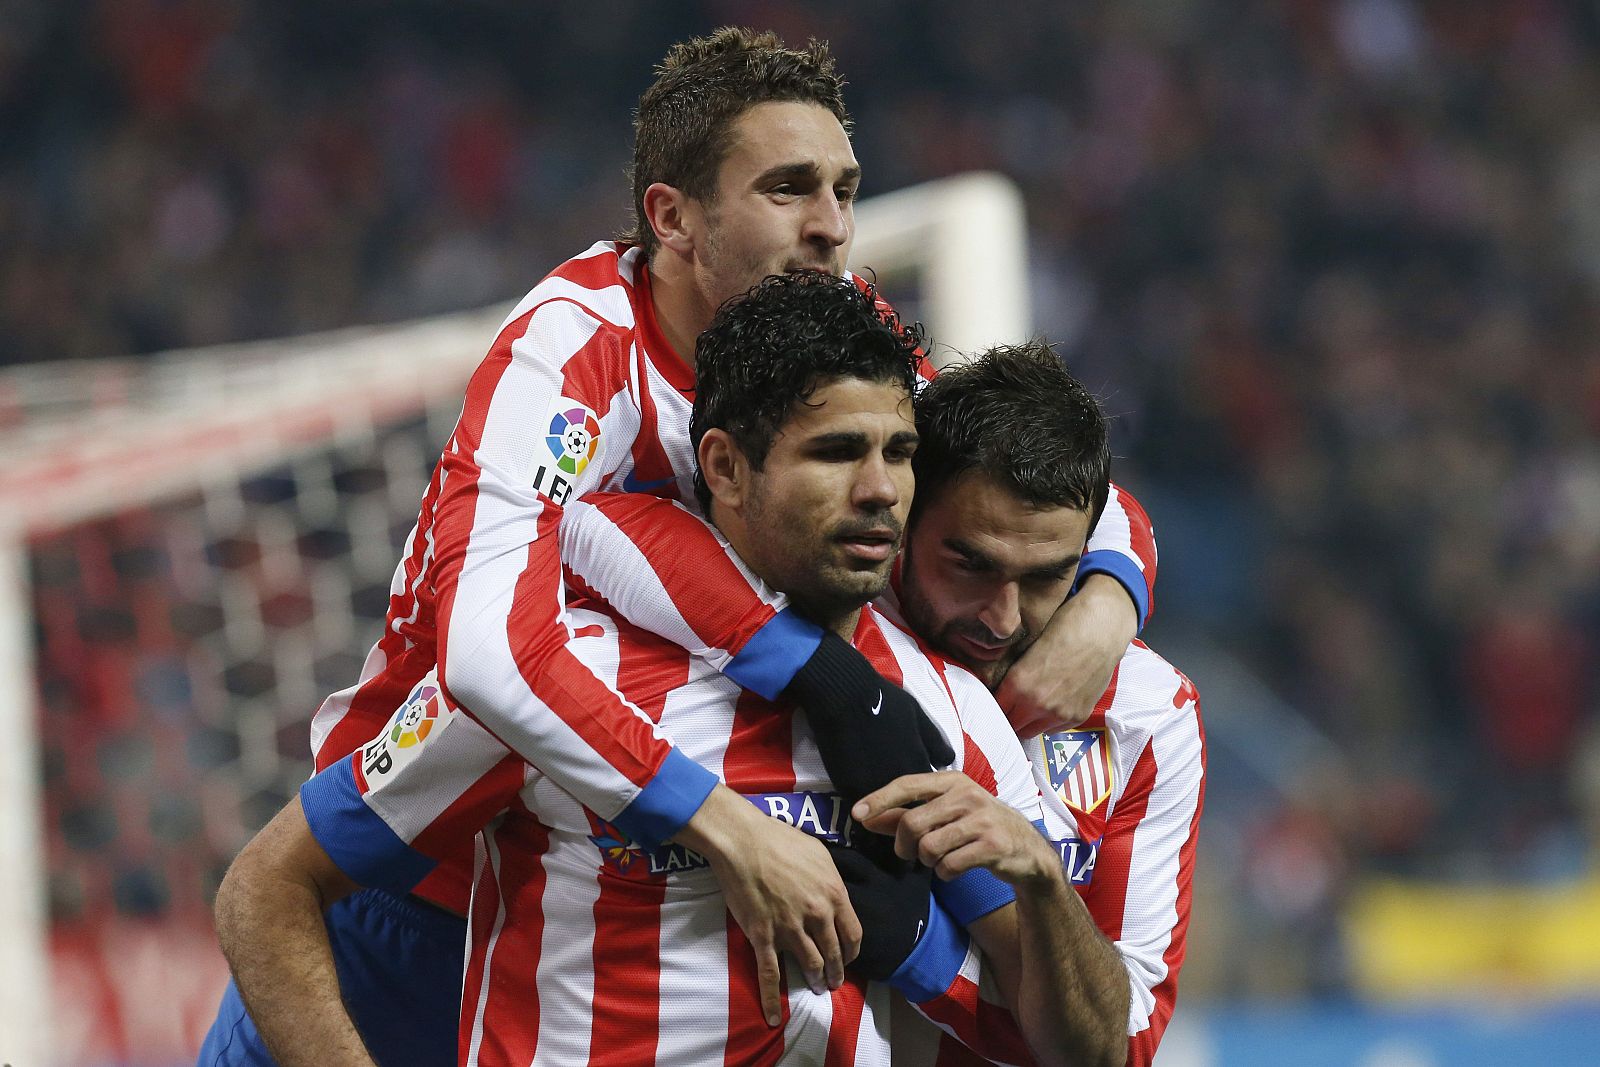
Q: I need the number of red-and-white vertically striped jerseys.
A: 3